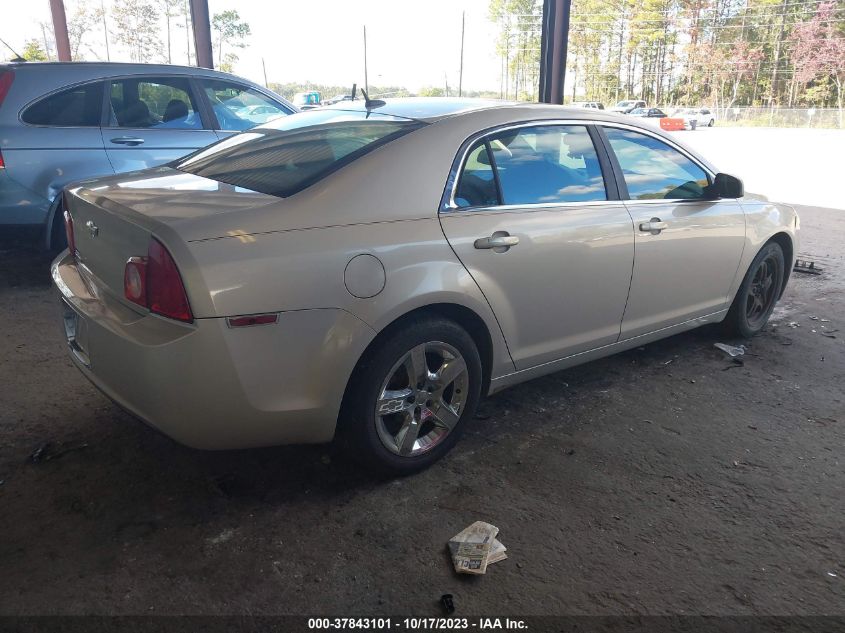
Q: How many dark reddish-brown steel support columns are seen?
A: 3